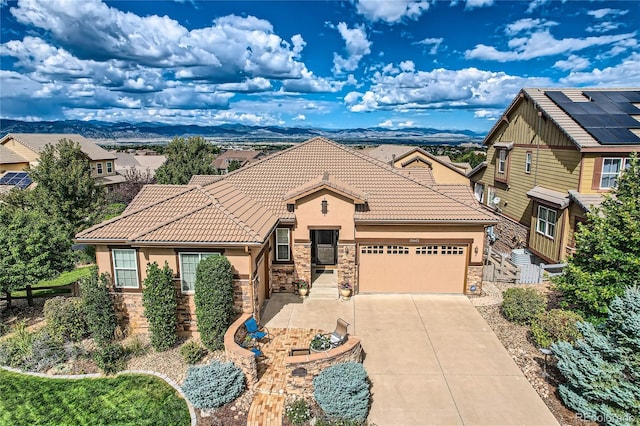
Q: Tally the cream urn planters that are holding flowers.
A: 2